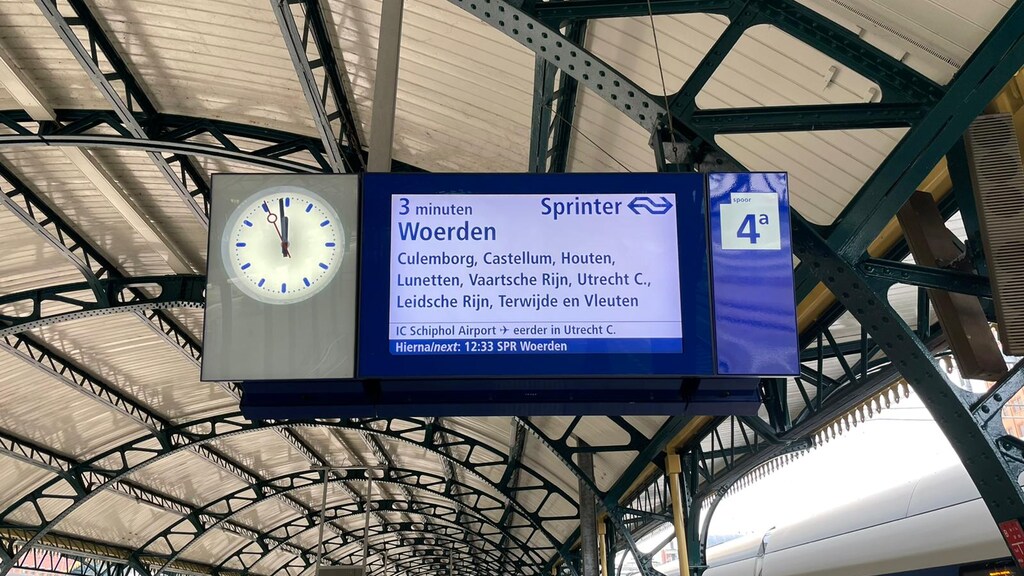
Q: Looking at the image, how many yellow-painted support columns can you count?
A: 2